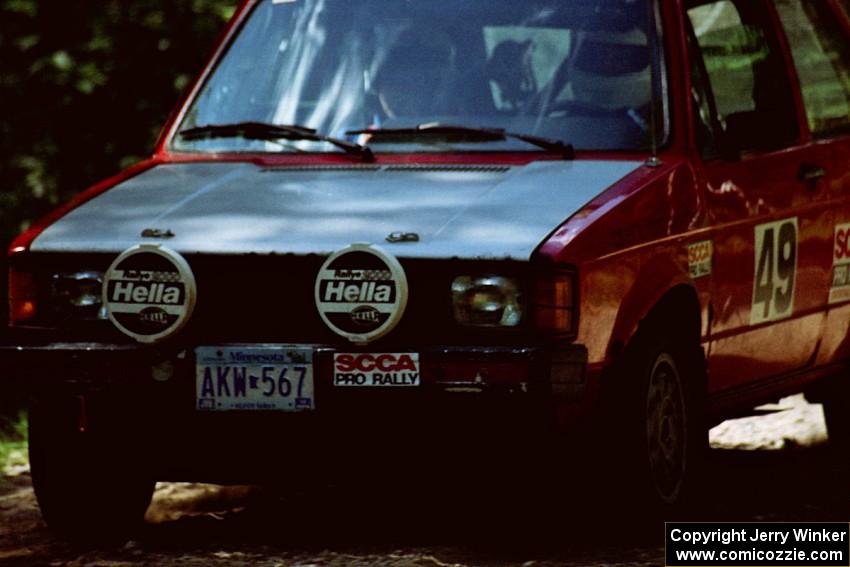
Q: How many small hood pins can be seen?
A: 2